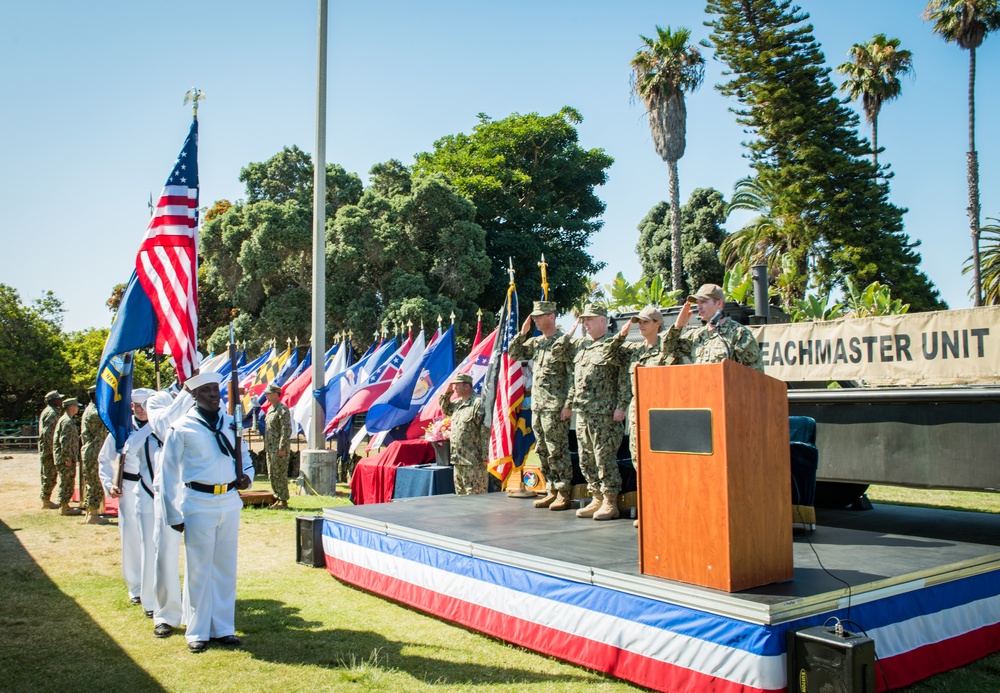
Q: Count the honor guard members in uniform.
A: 4